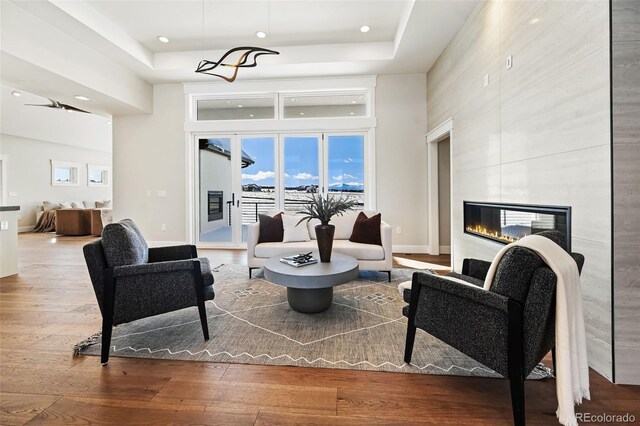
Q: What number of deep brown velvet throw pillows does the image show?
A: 2